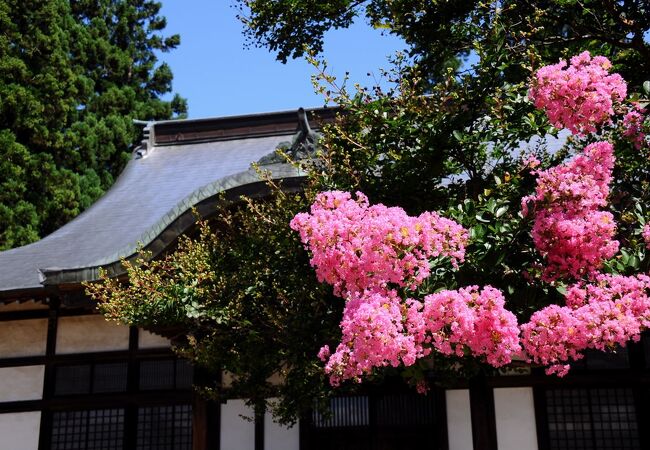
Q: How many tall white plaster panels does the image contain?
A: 4